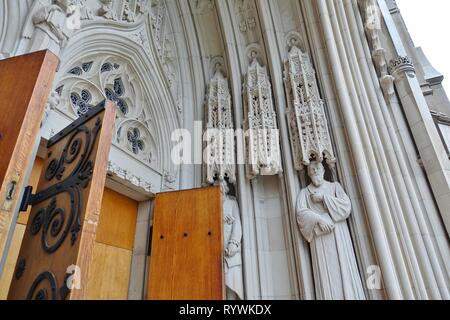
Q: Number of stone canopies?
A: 3